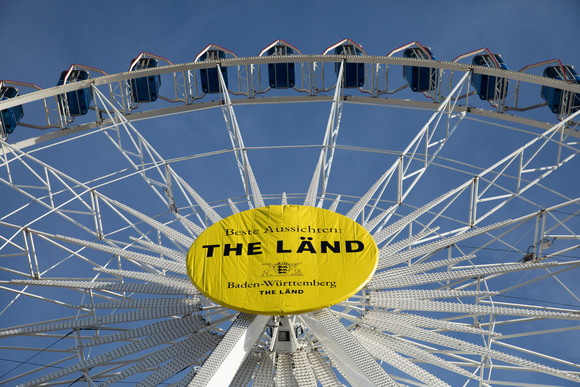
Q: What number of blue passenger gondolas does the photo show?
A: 9